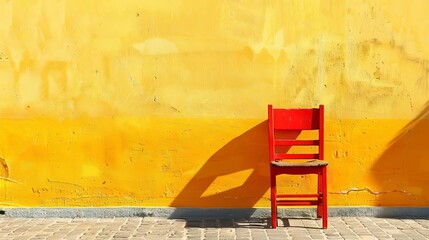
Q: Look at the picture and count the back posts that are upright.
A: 2